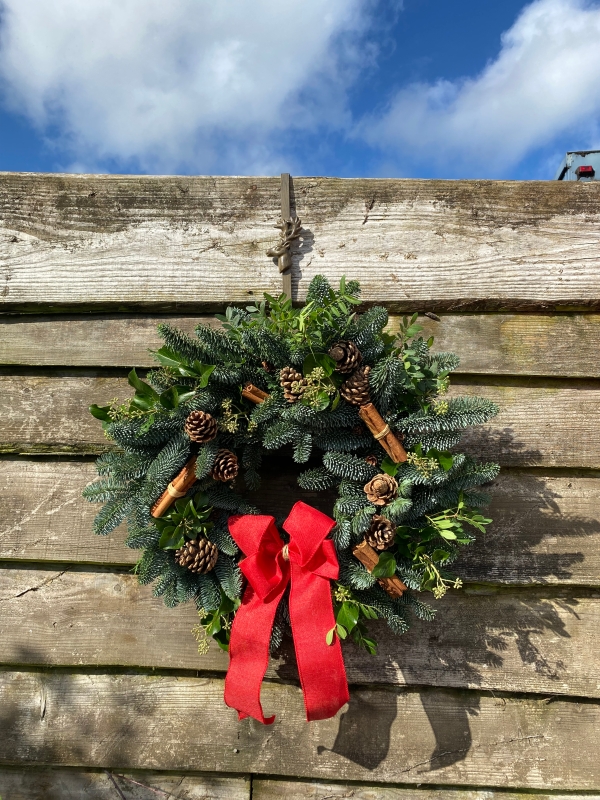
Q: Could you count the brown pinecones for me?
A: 8